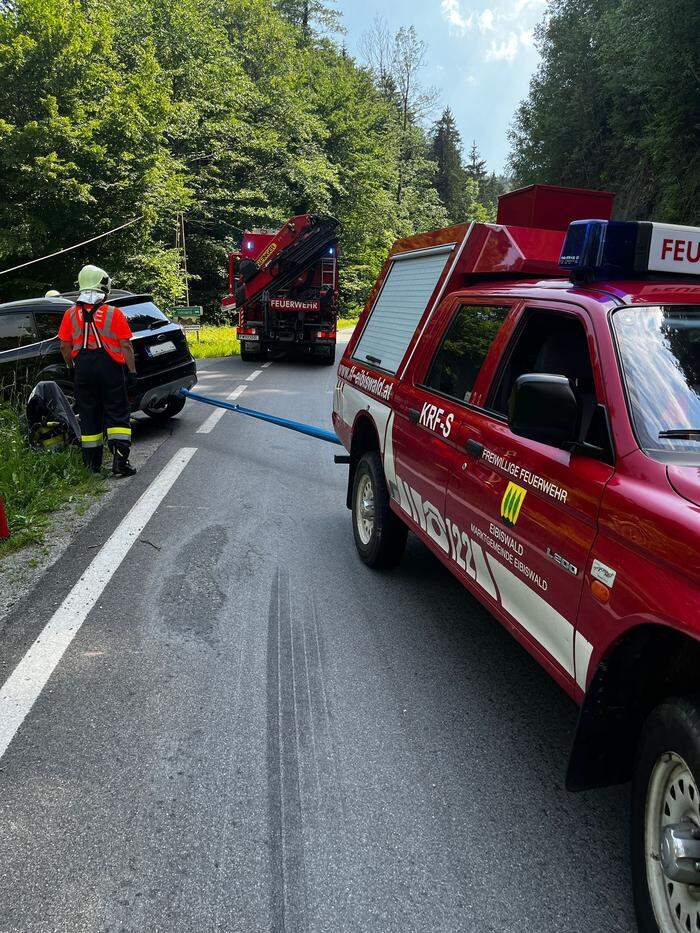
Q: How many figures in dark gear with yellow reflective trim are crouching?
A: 1